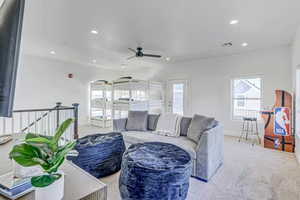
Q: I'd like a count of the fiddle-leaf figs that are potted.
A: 1